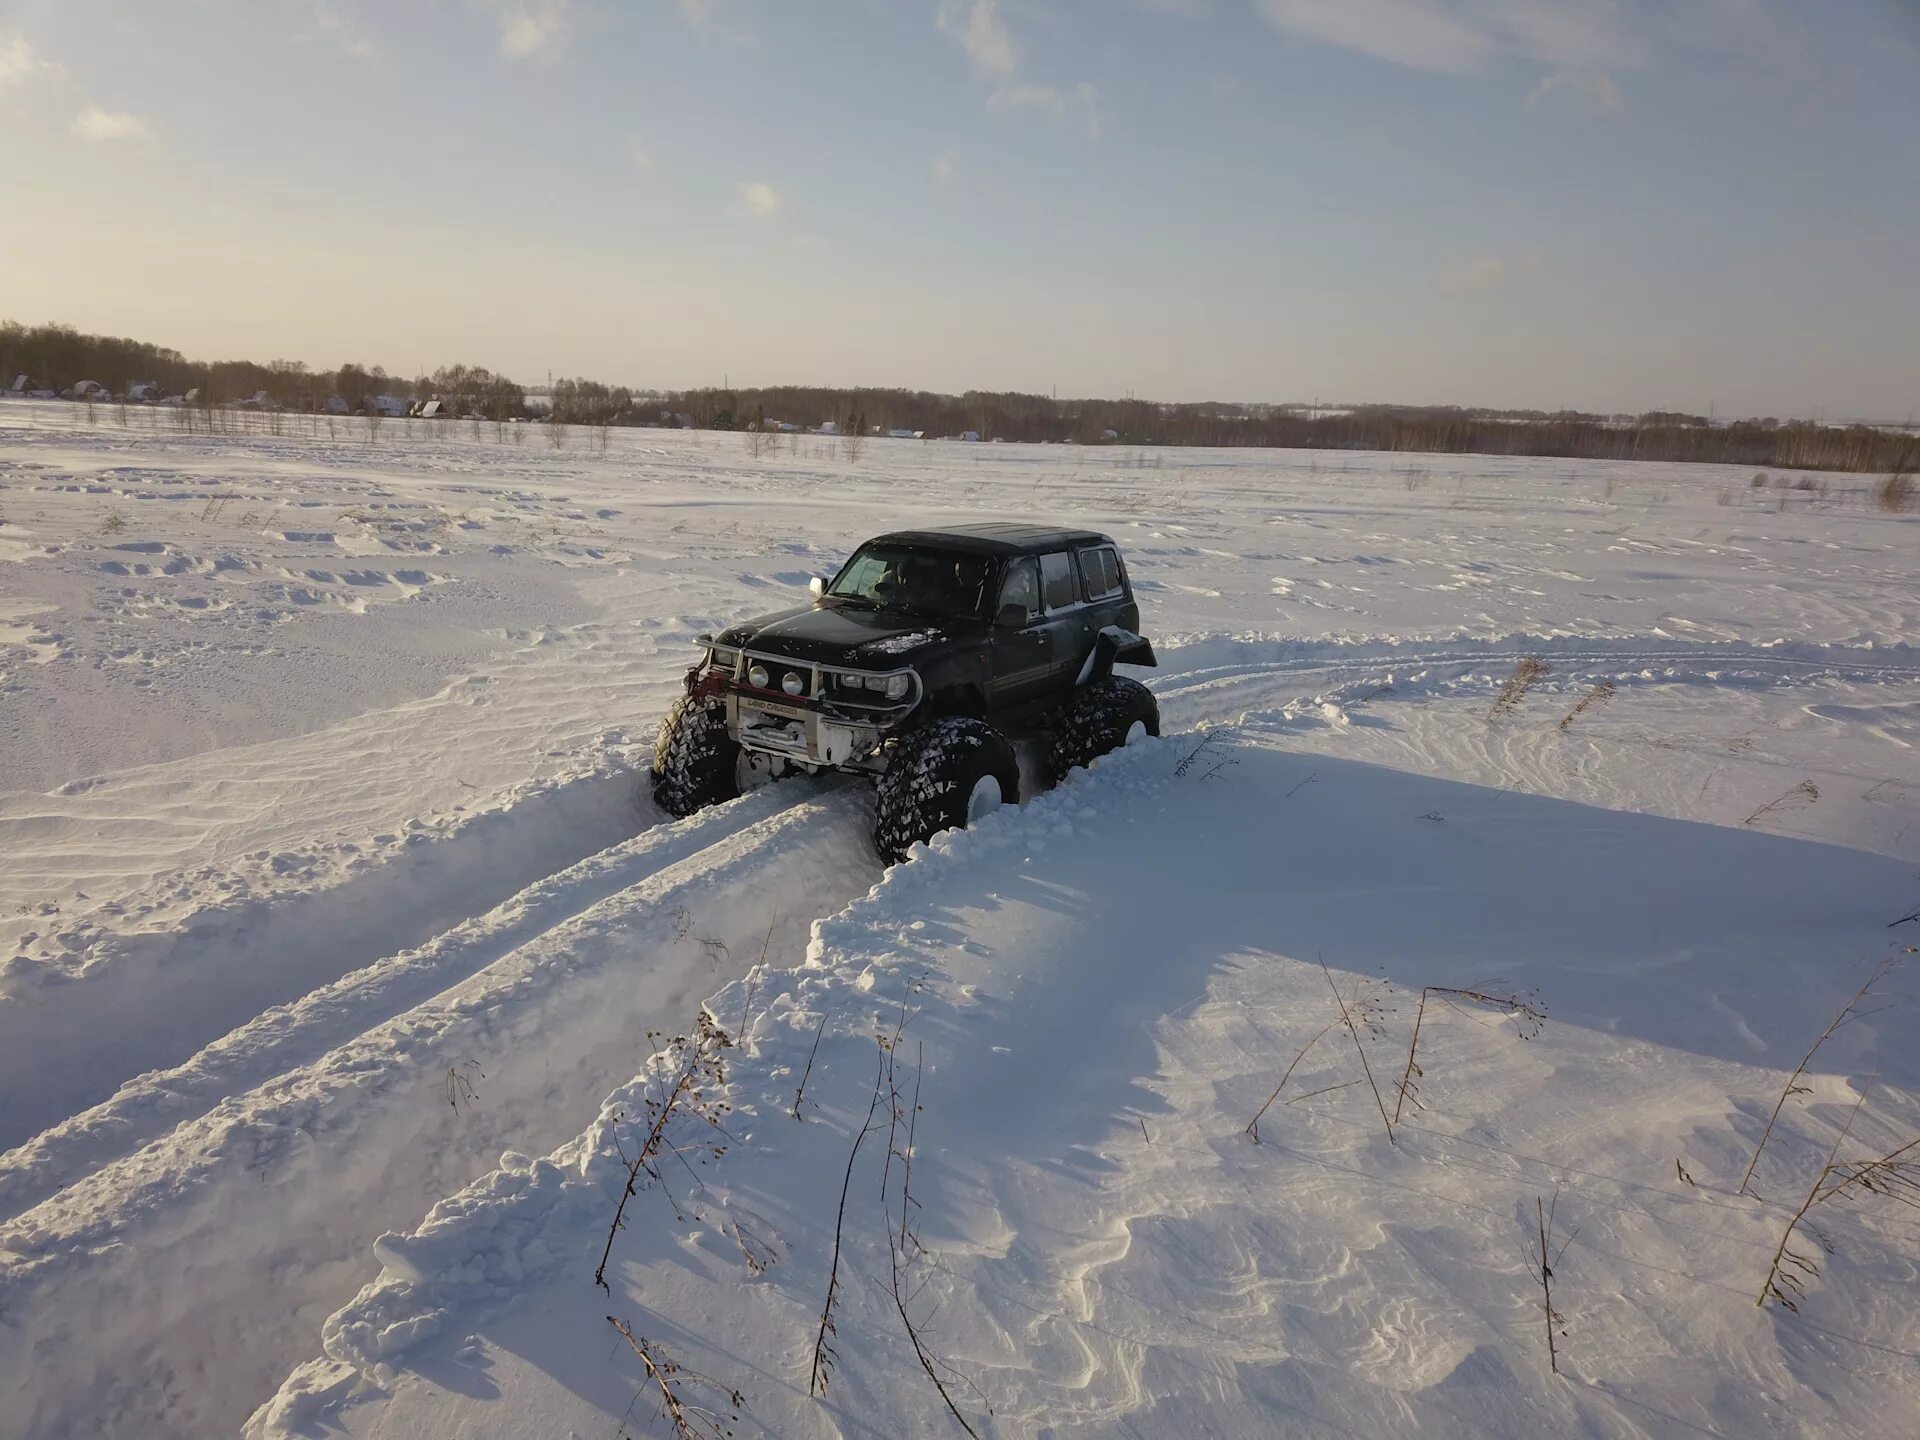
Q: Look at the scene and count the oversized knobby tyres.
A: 3